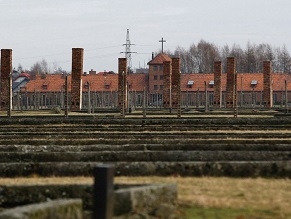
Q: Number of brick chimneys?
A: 8